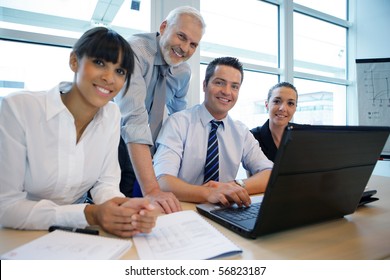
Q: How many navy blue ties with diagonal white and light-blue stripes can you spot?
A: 1